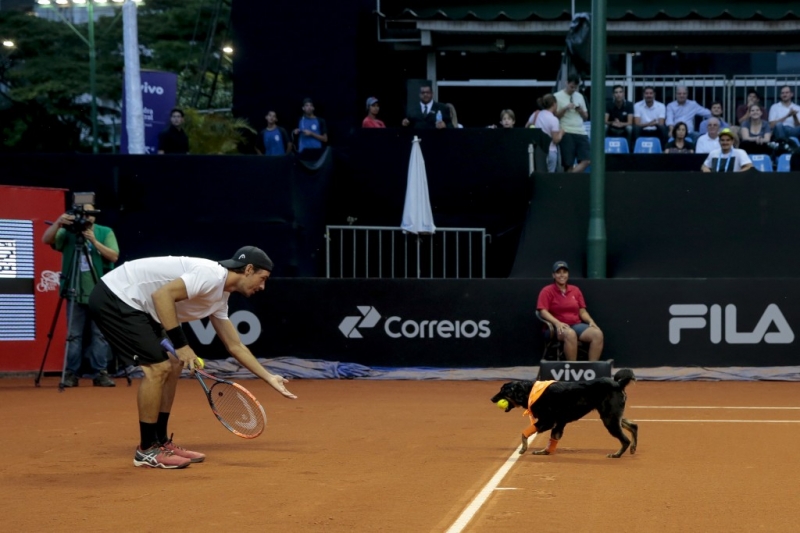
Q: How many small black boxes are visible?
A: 1